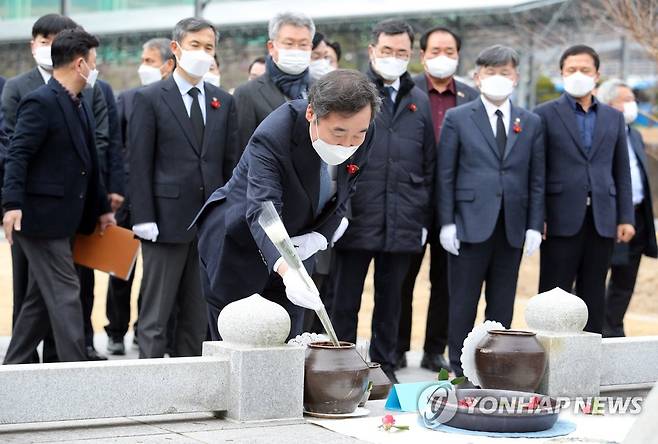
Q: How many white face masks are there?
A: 13